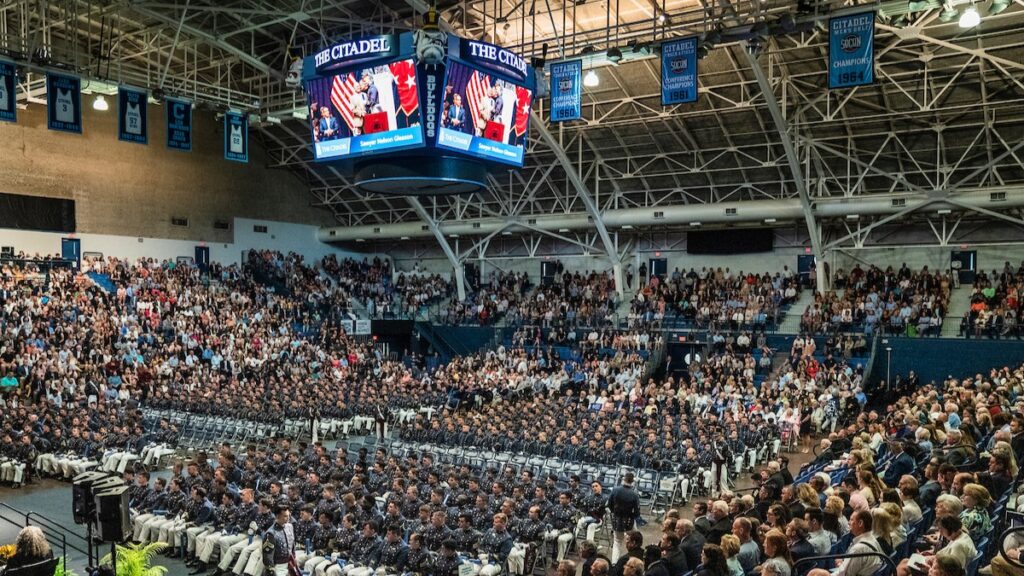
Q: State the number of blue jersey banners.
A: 4